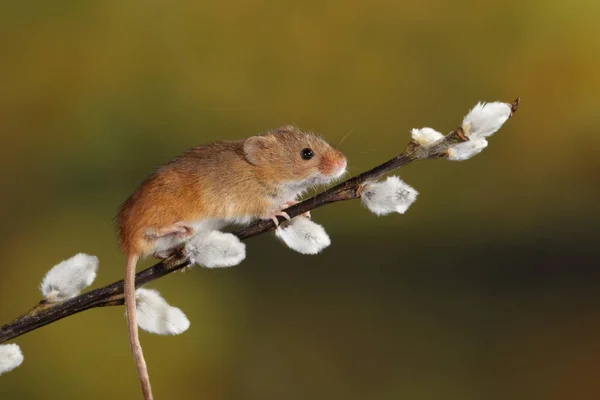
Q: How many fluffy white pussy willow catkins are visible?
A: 9